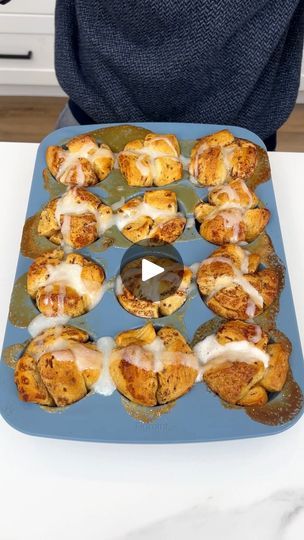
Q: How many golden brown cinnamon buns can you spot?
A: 12